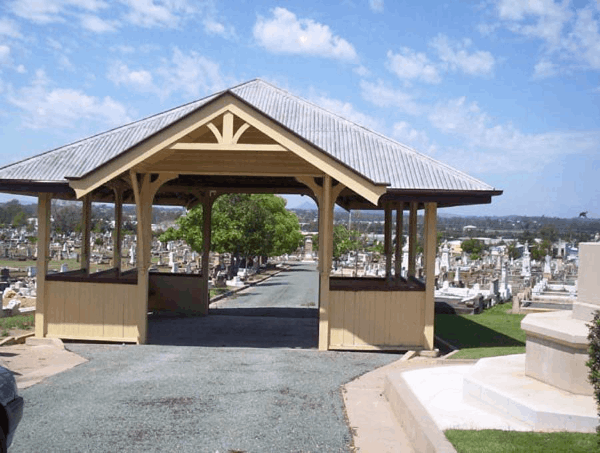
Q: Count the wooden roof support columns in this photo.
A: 10